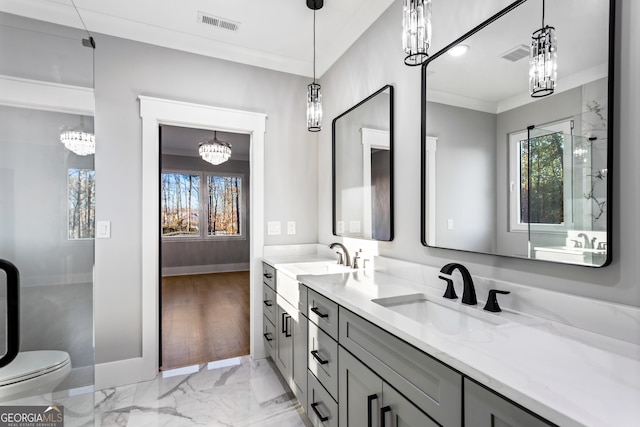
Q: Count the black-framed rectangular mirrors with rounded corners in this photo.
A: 2